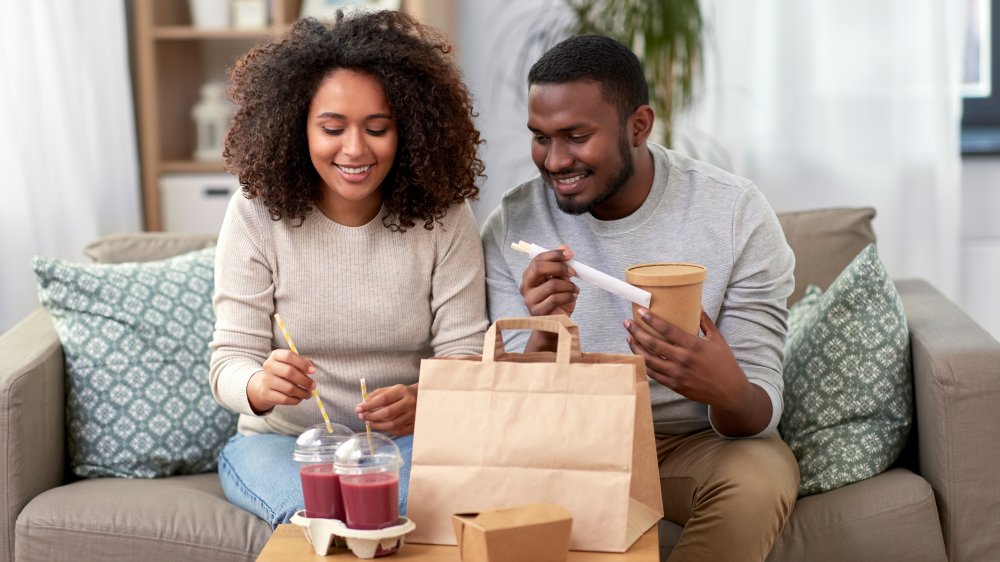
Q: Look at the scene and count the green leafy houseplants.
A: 1